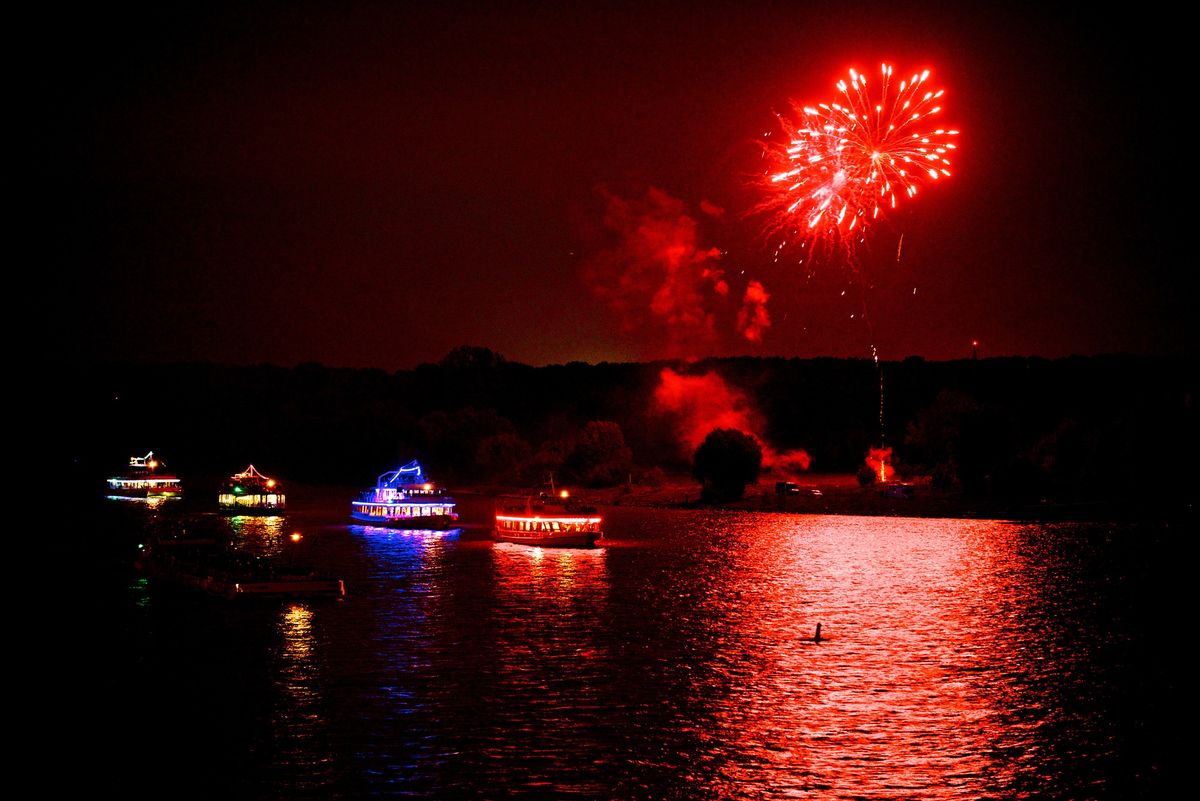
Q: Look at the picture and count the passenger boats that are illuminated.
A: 4